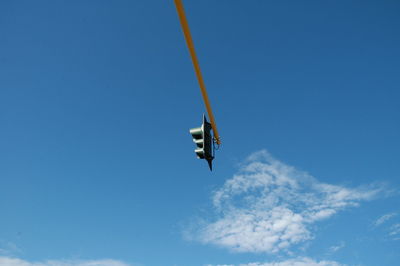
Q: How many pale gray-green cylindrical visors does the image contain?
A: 3